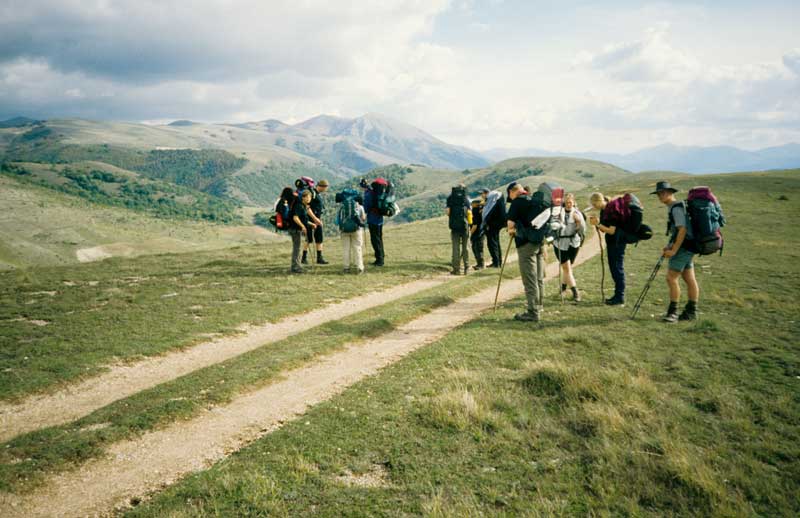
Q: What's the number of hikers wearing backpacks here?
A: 11